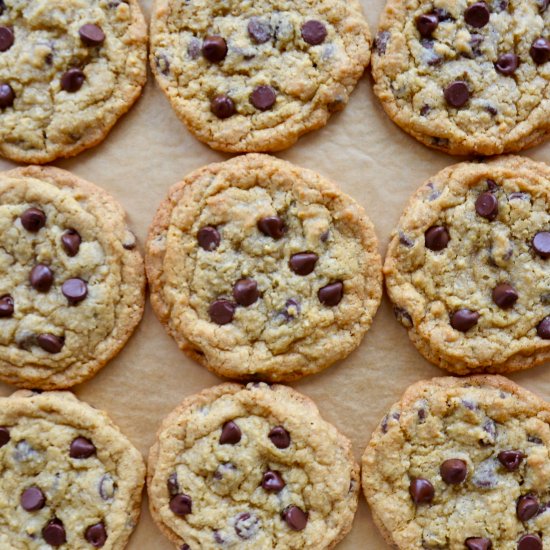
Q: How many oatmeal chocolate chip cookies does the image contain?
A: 9